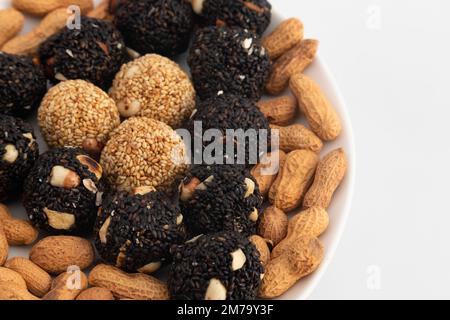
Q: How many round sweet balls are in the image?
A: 14